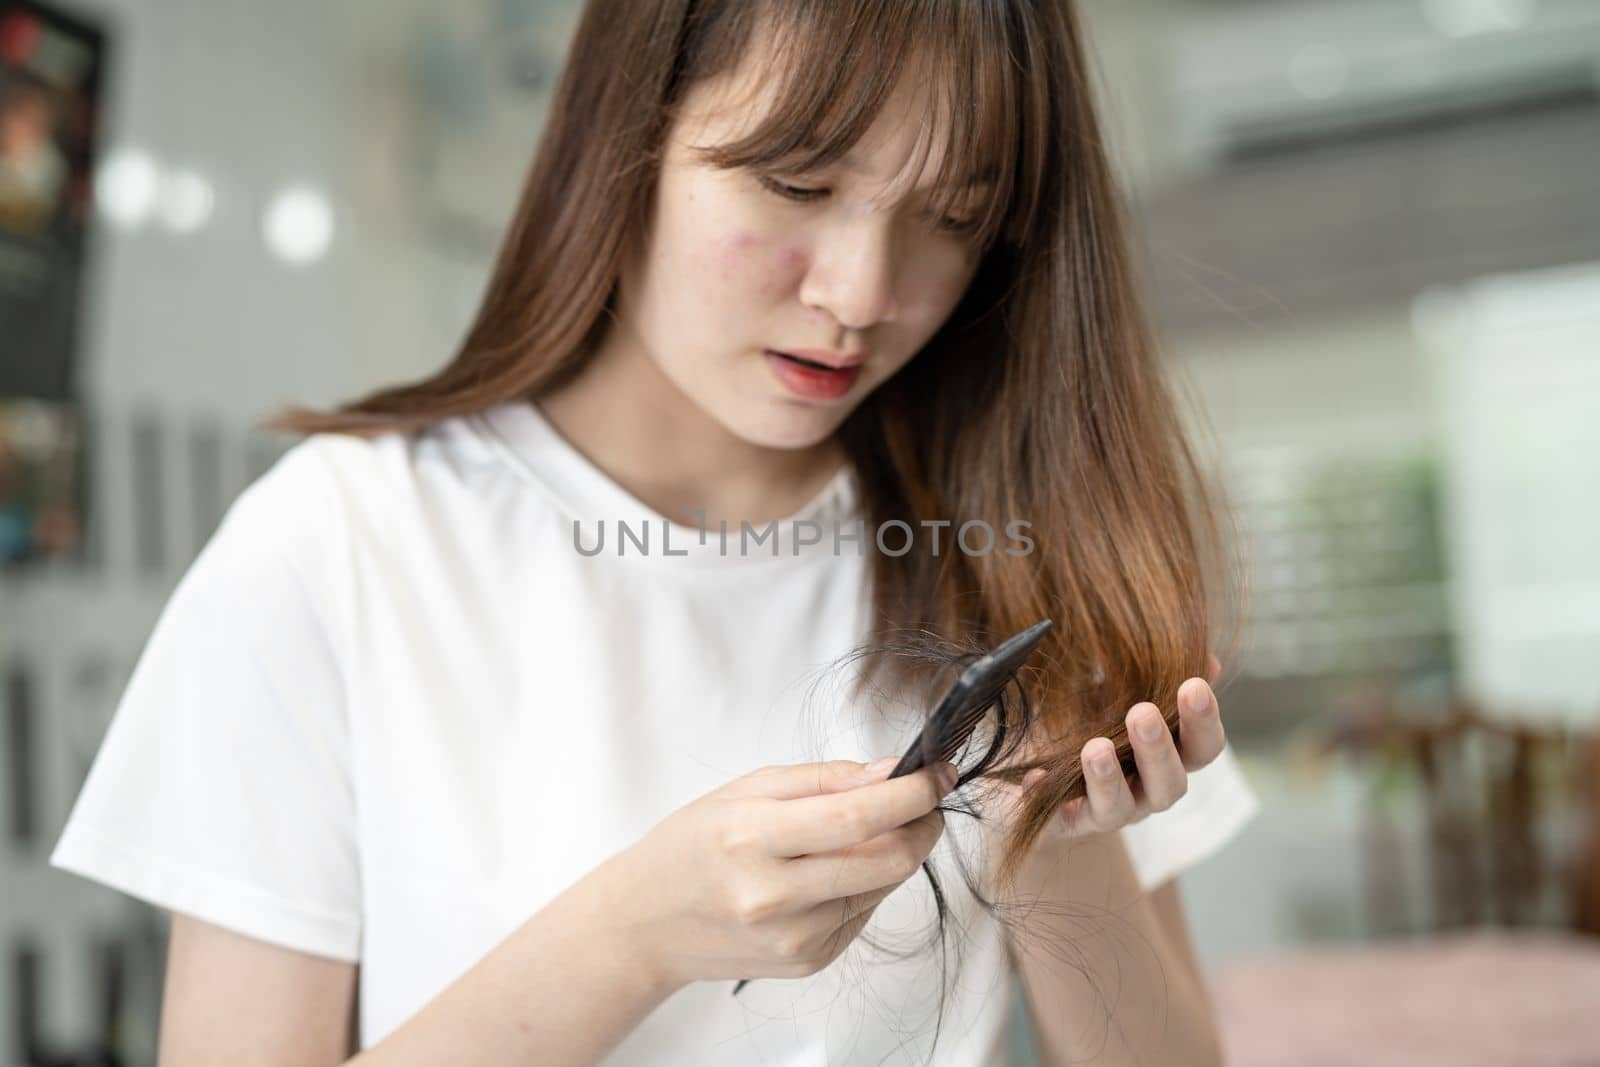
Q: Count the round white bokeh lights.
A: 3